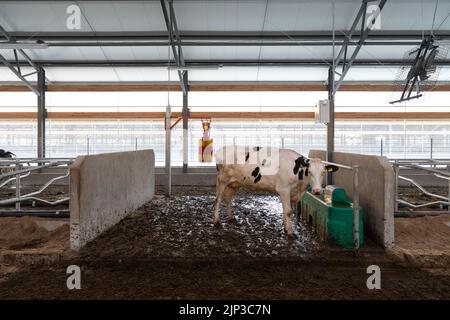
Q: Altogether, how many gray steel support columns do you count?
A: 3